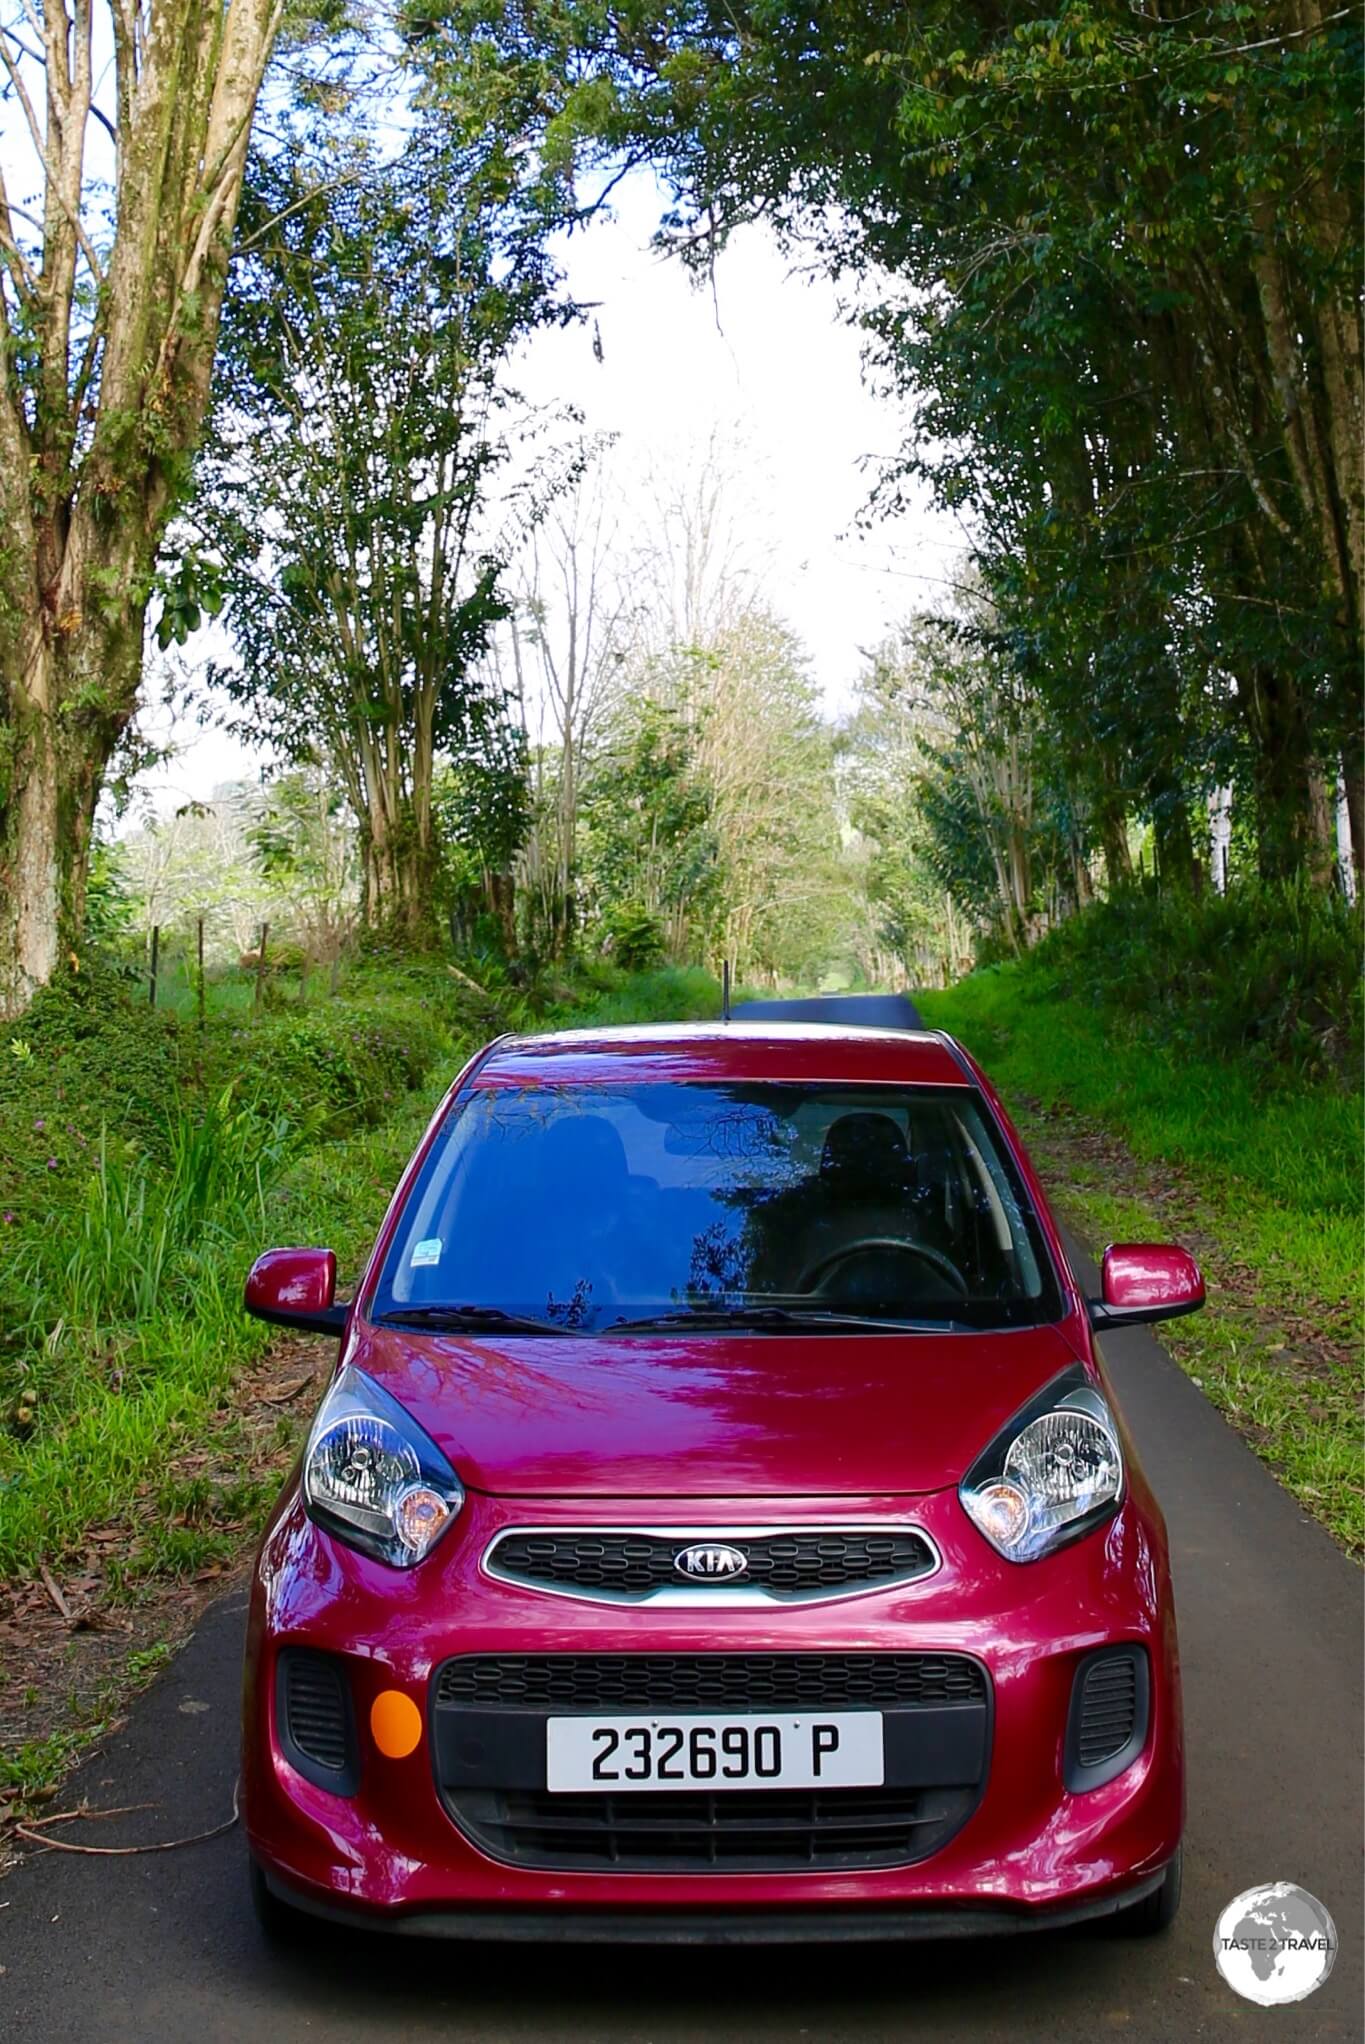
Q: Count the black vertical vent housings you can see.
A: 2